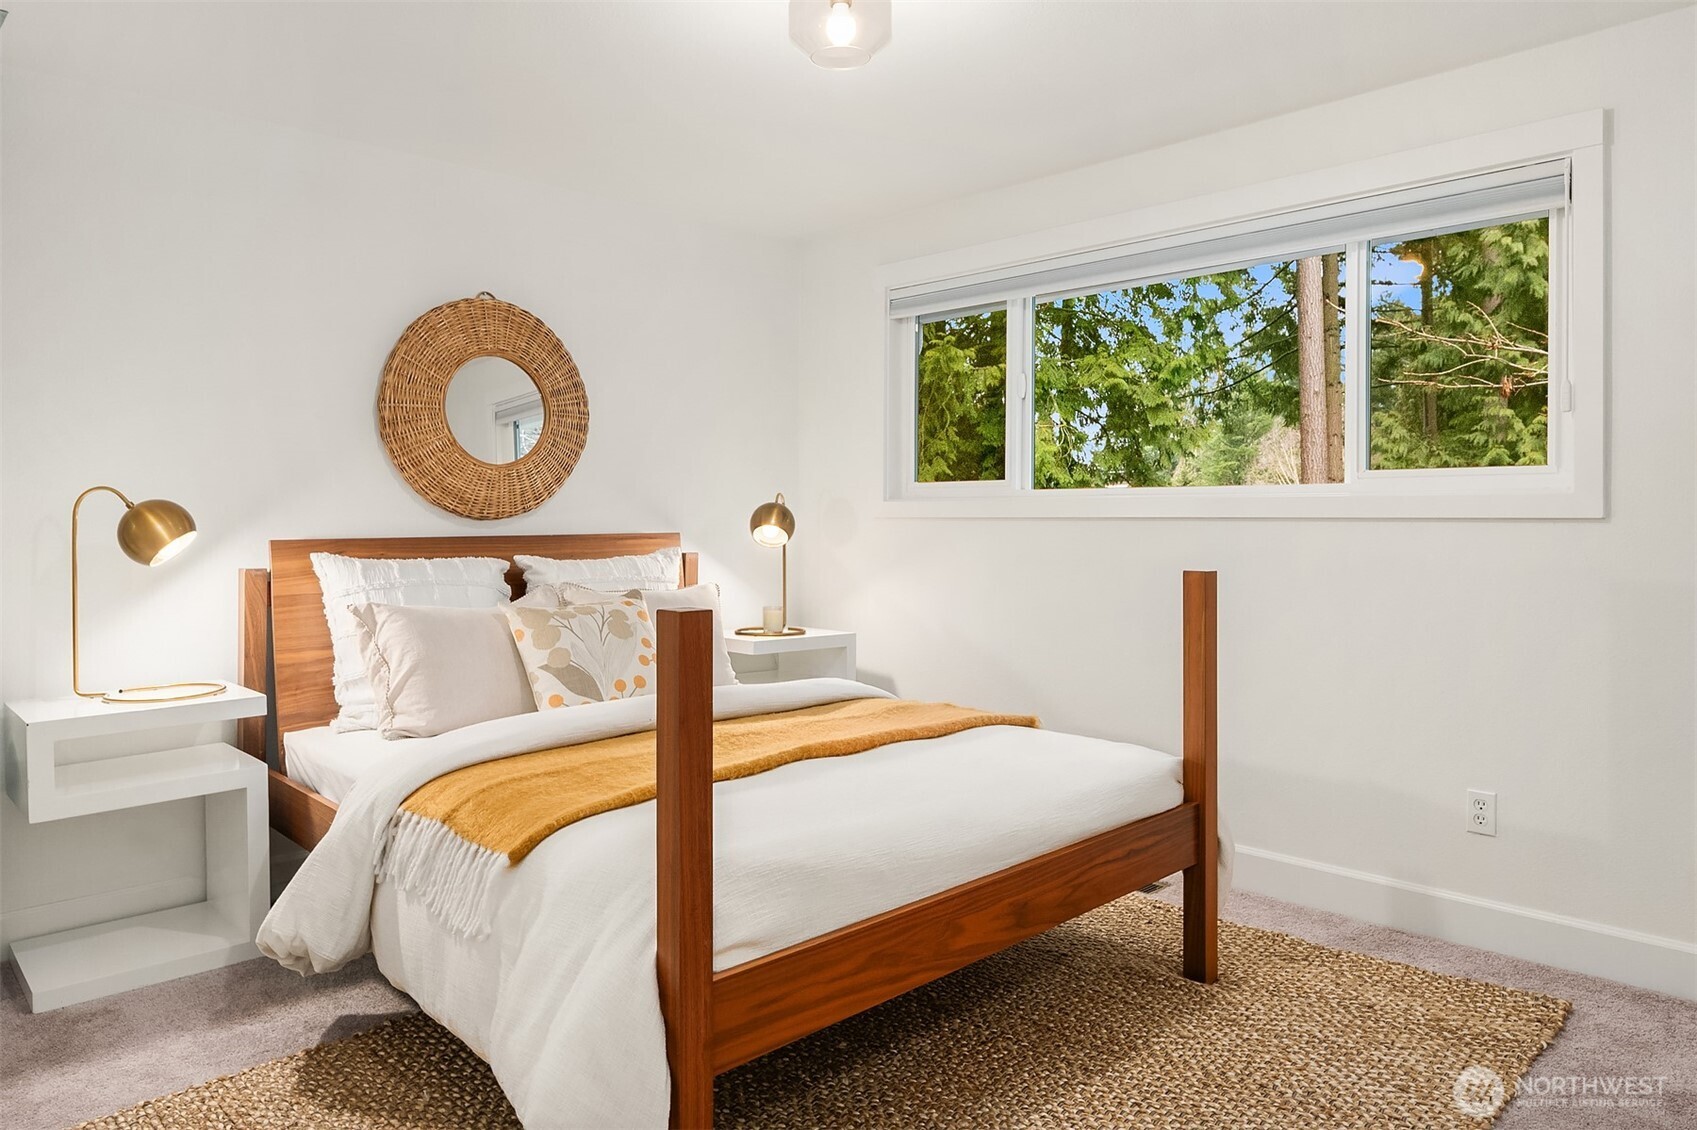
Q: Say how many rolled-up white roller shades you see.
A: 1